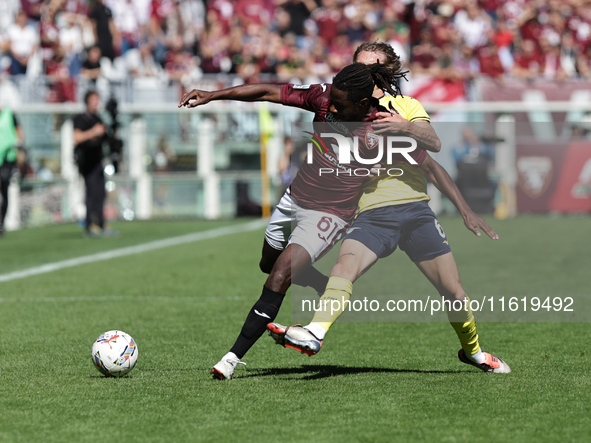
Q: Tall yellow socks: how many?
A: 2